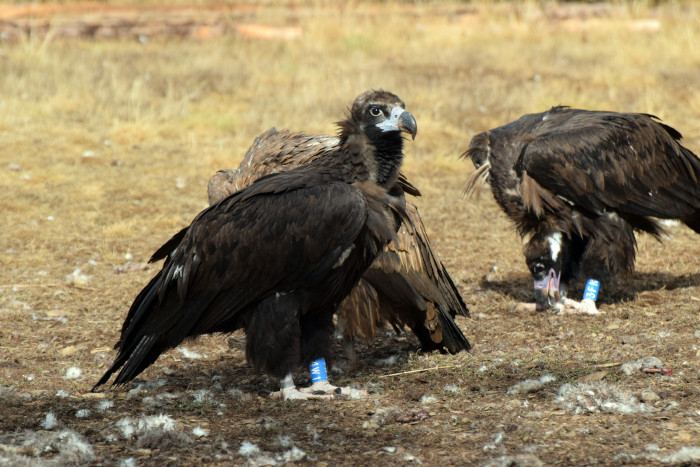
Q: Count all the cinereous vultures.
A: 2